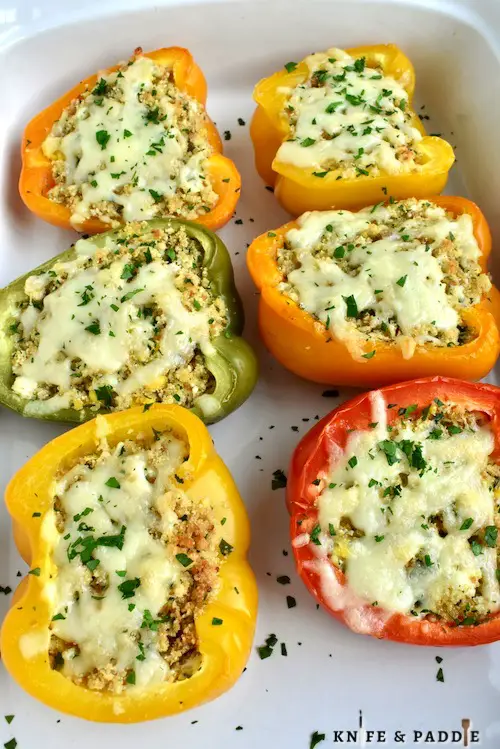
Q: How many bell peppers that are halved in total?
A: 6